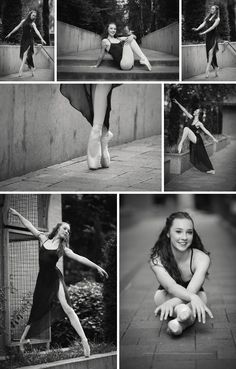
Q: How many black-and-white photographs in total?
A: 7